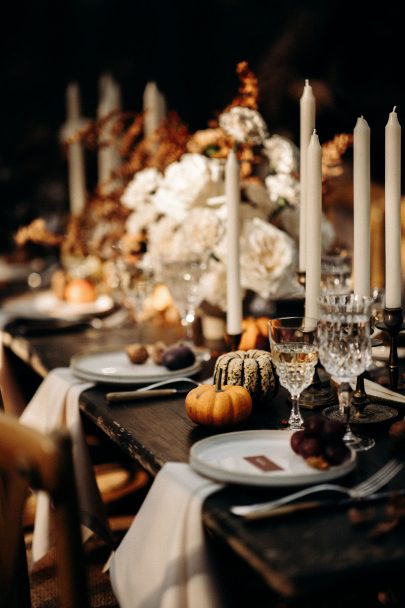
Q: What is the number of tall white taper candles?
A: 8